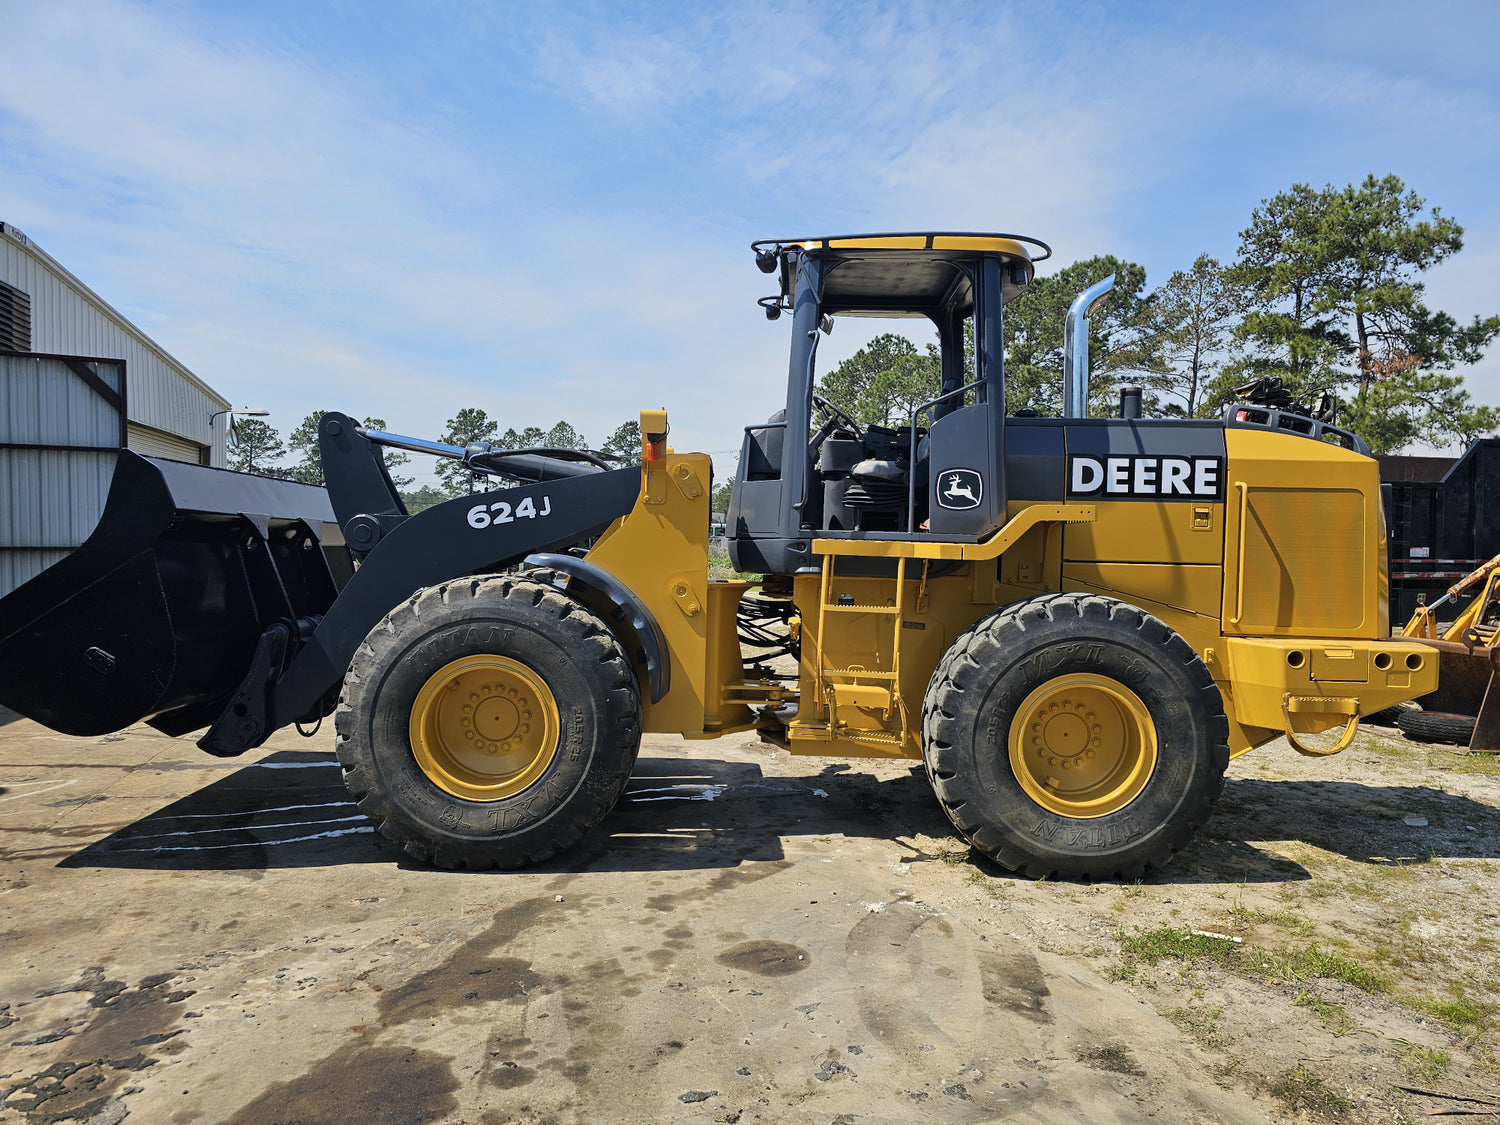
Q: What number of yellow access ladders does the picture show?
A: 1